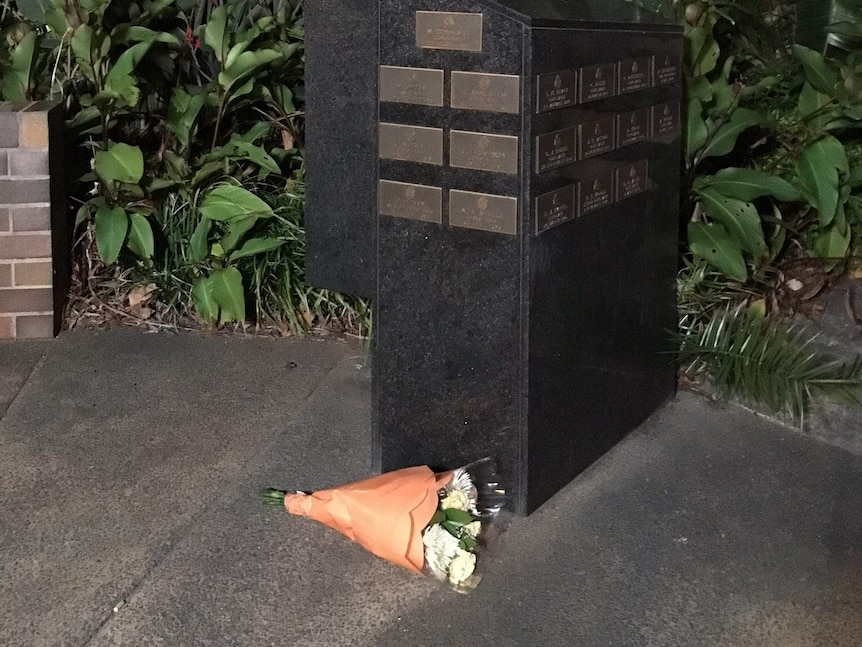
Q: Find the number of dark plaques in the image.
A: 11